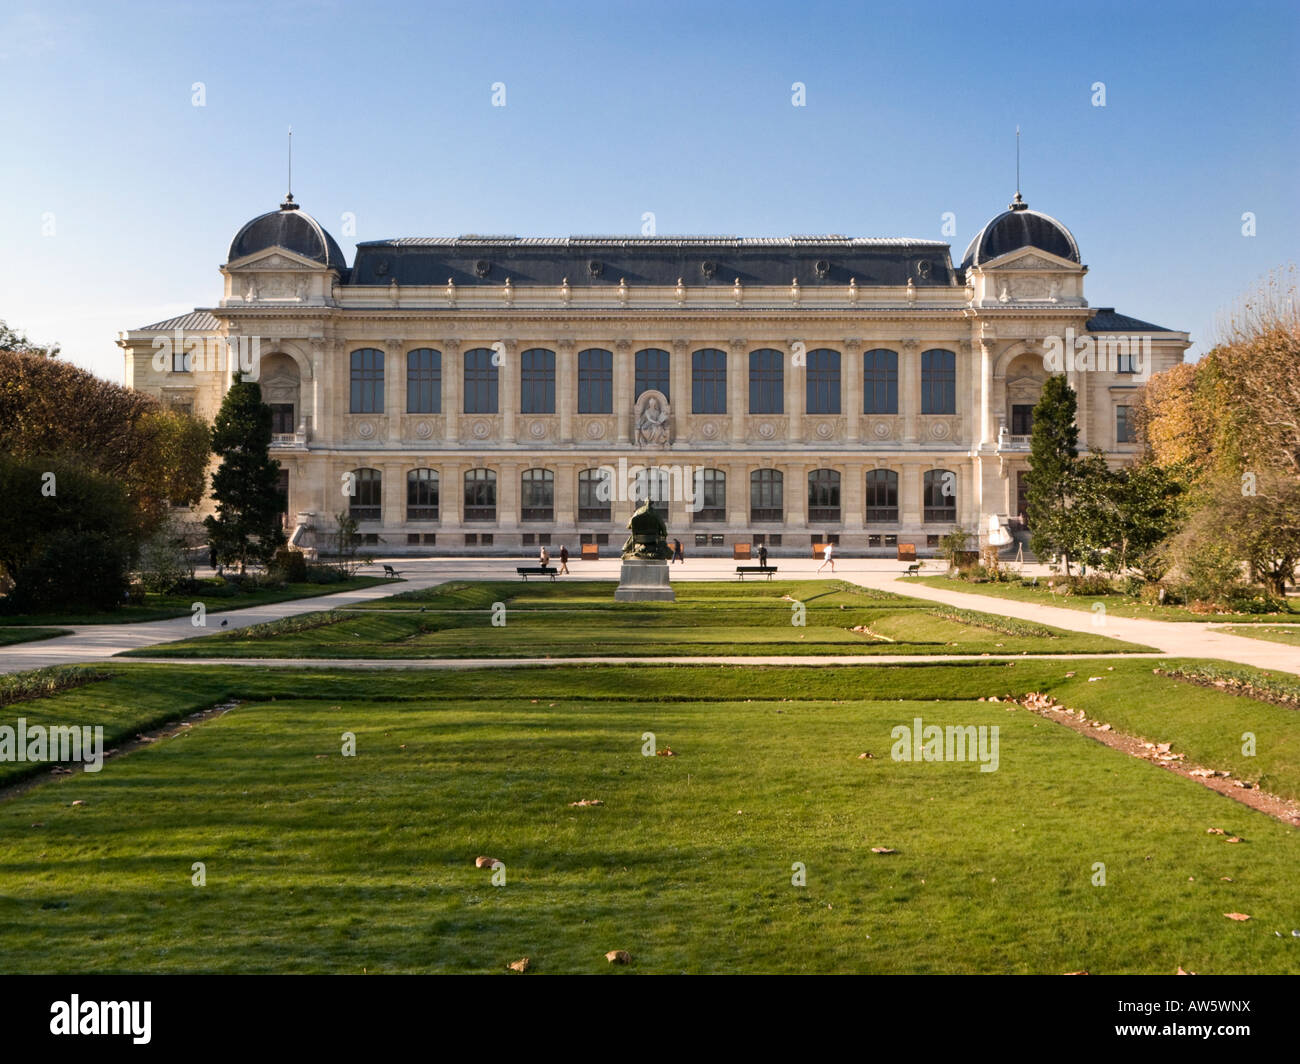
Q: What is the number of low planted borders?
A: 6